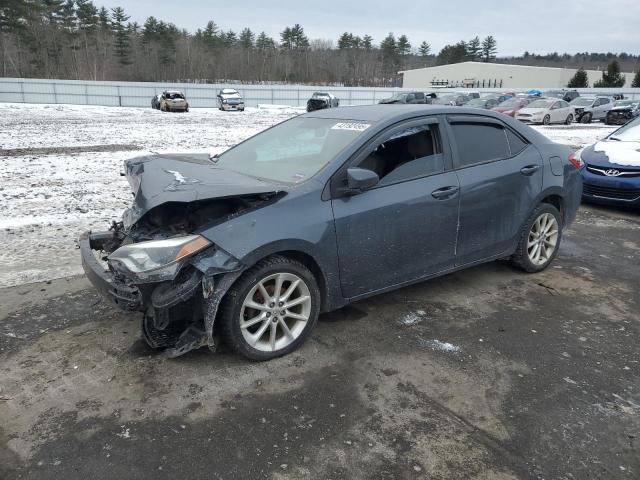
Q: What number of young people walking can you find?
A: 0